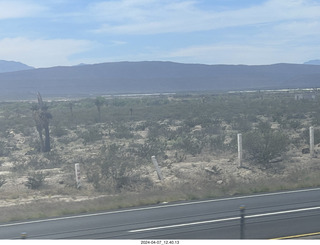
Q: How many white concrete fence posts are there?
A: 4